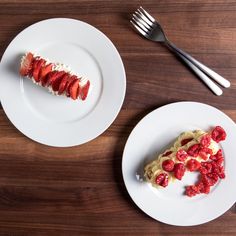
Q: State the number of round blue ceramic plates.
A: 0